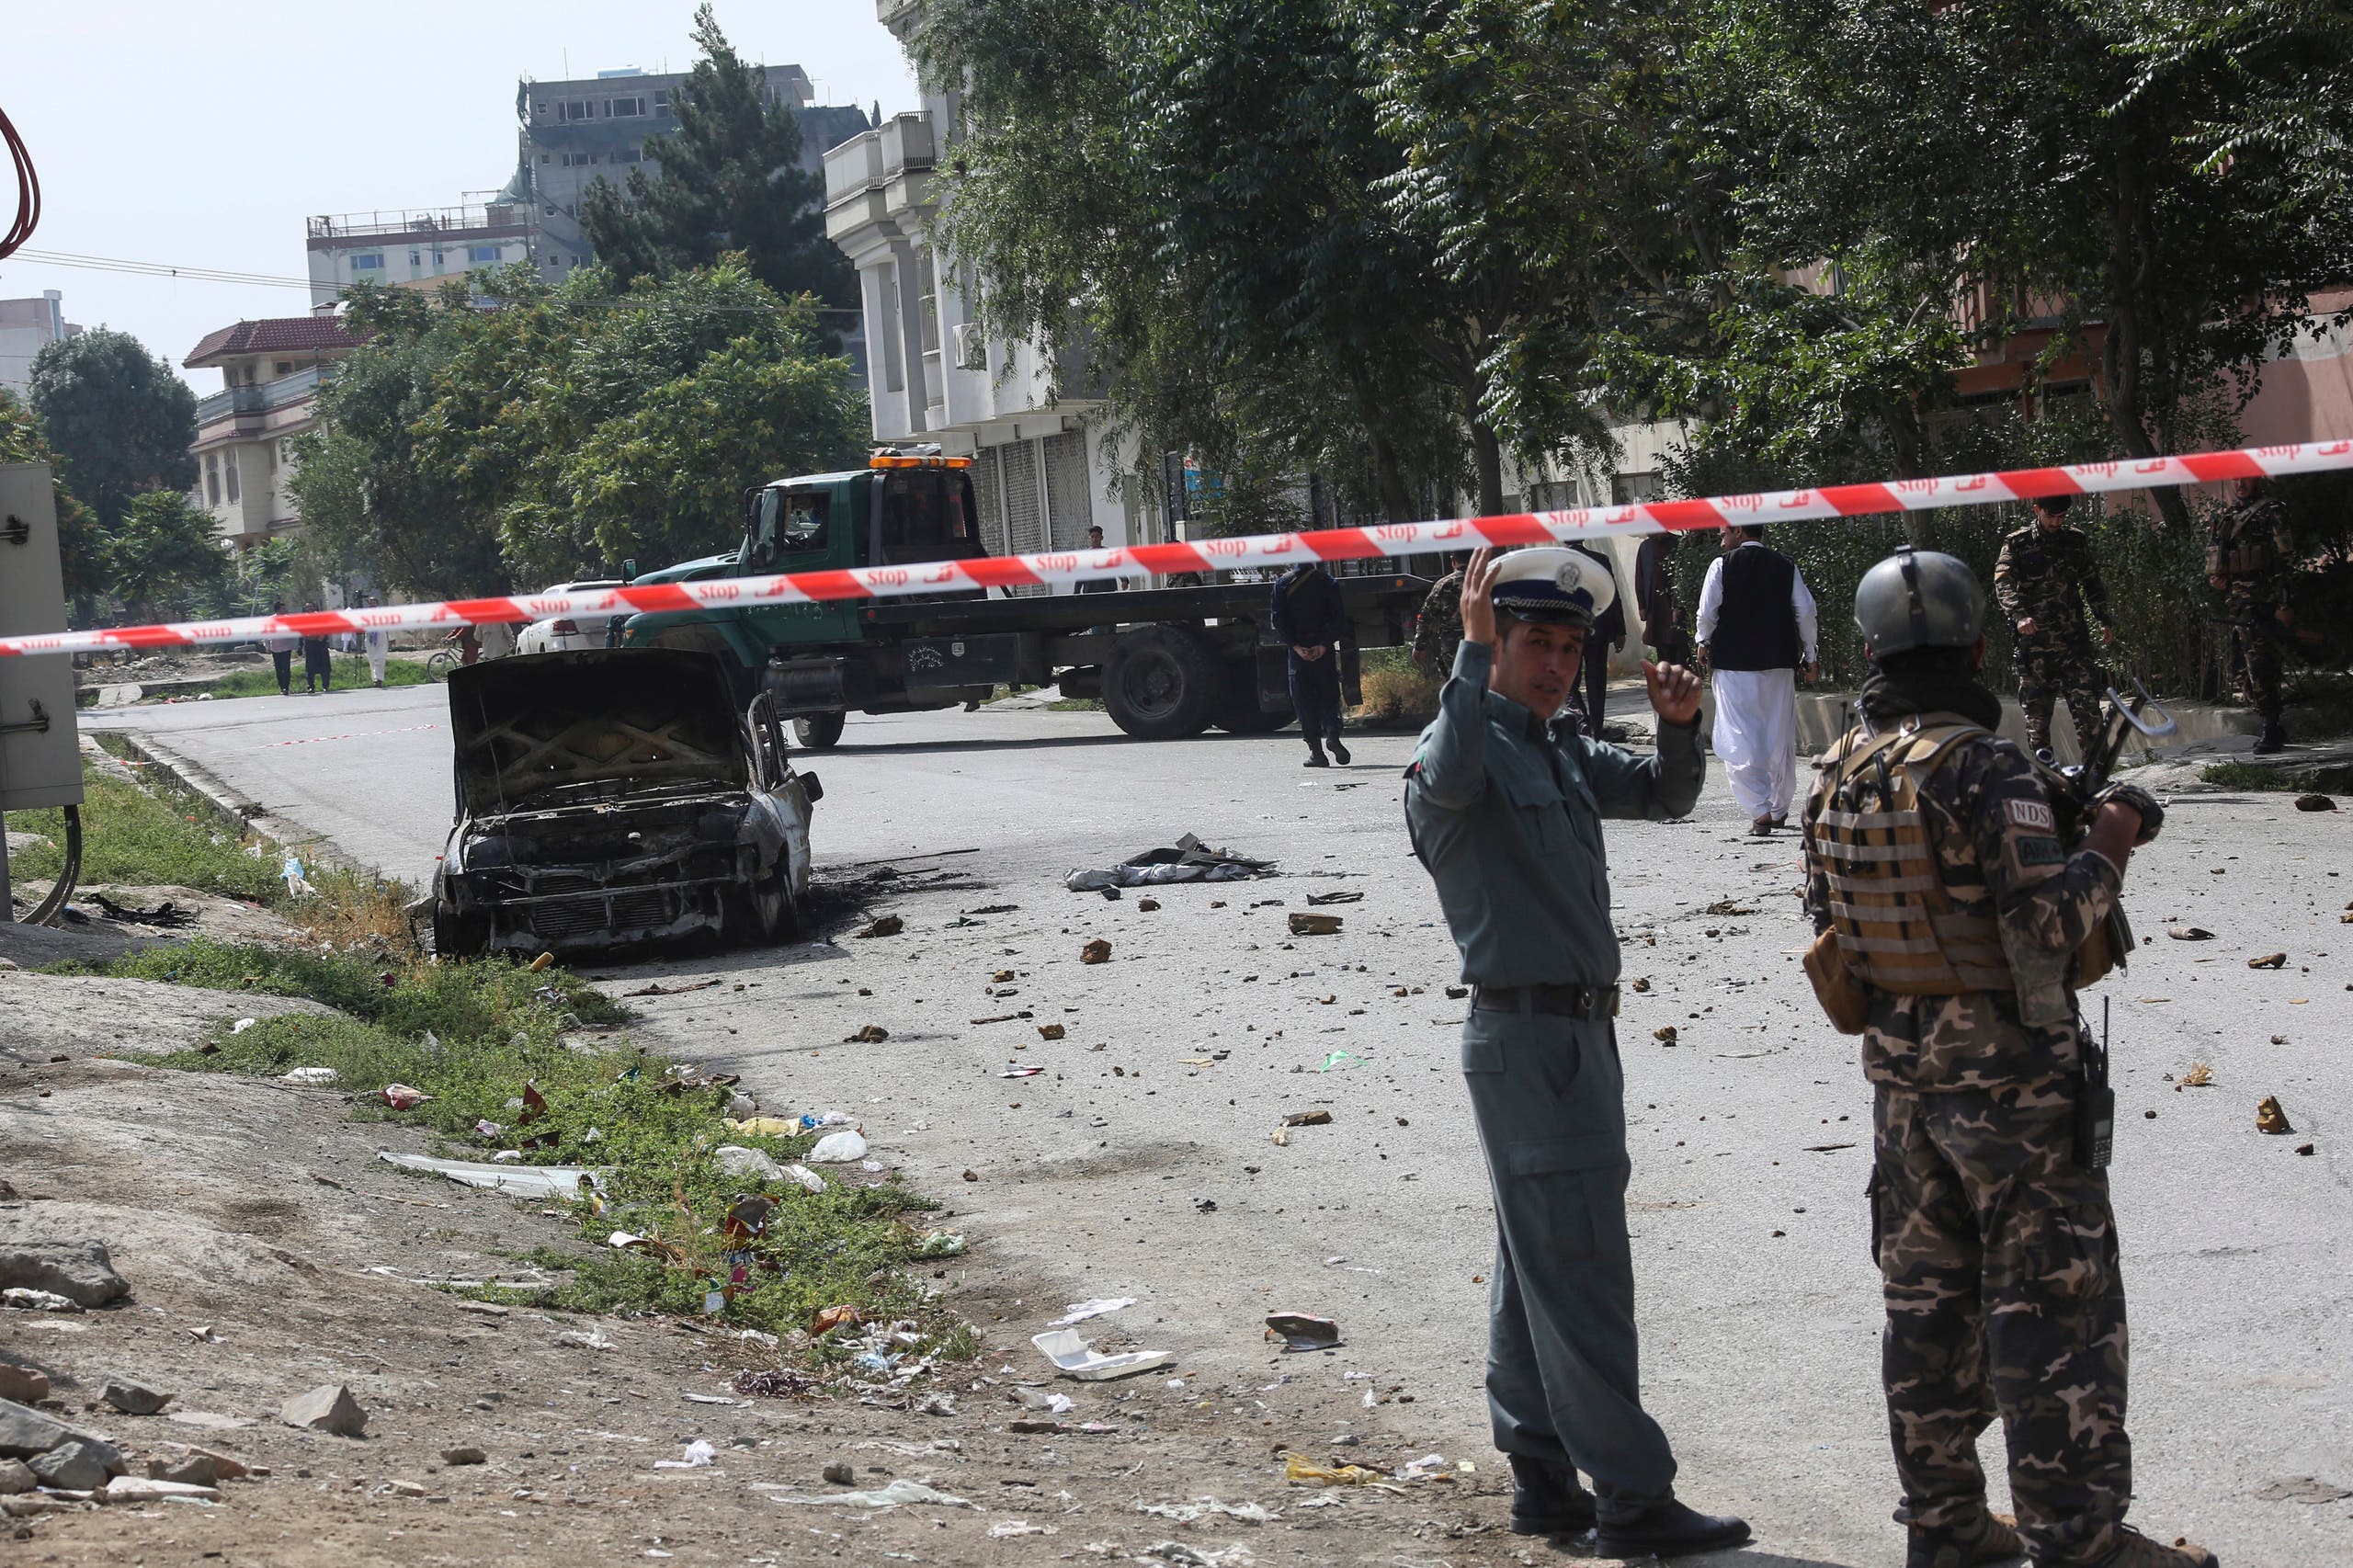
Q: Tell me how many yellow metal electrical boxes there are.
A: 0